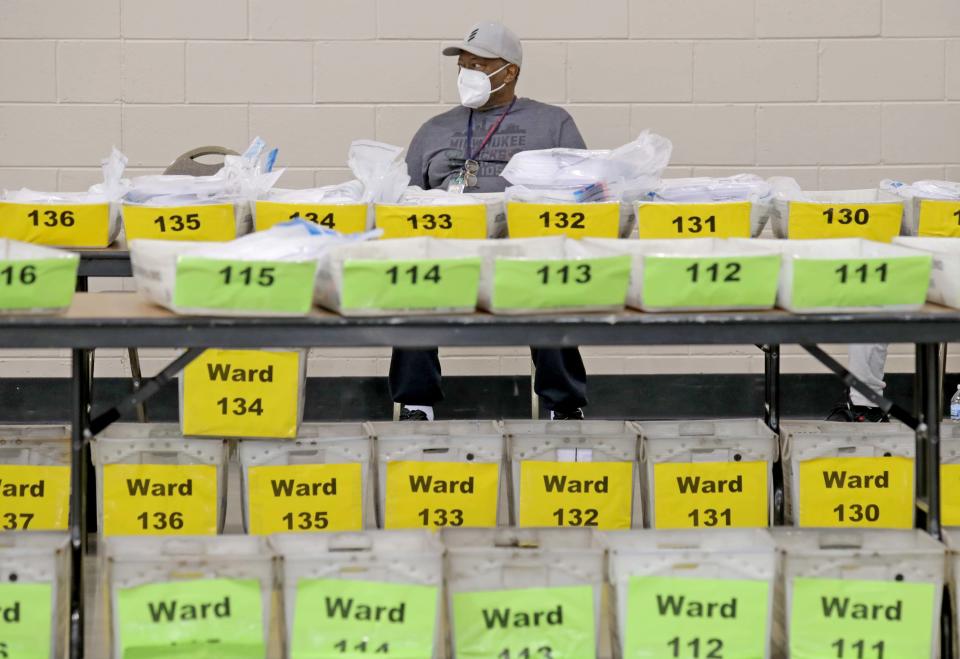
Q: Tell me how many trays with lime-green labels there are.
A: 12